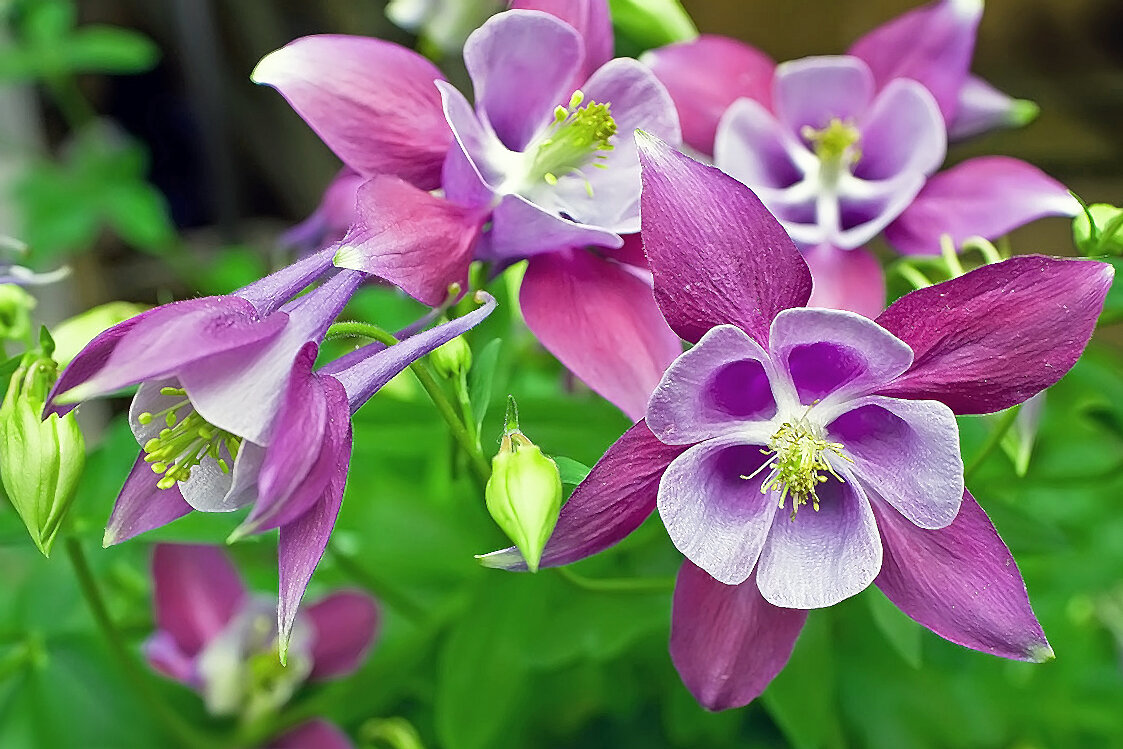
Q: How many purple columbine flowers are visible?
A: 5